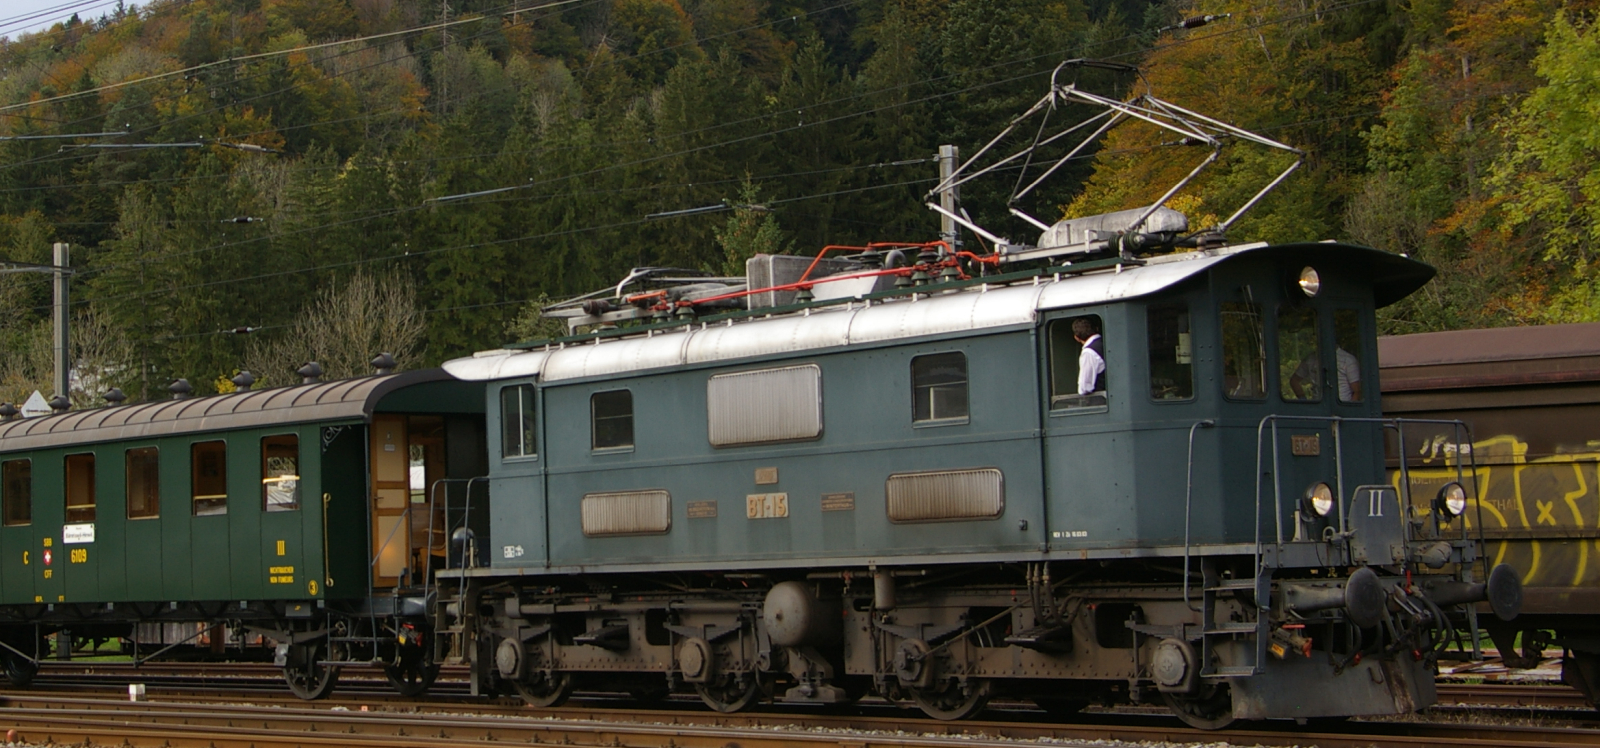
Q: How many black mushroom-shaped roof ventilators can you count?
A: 7